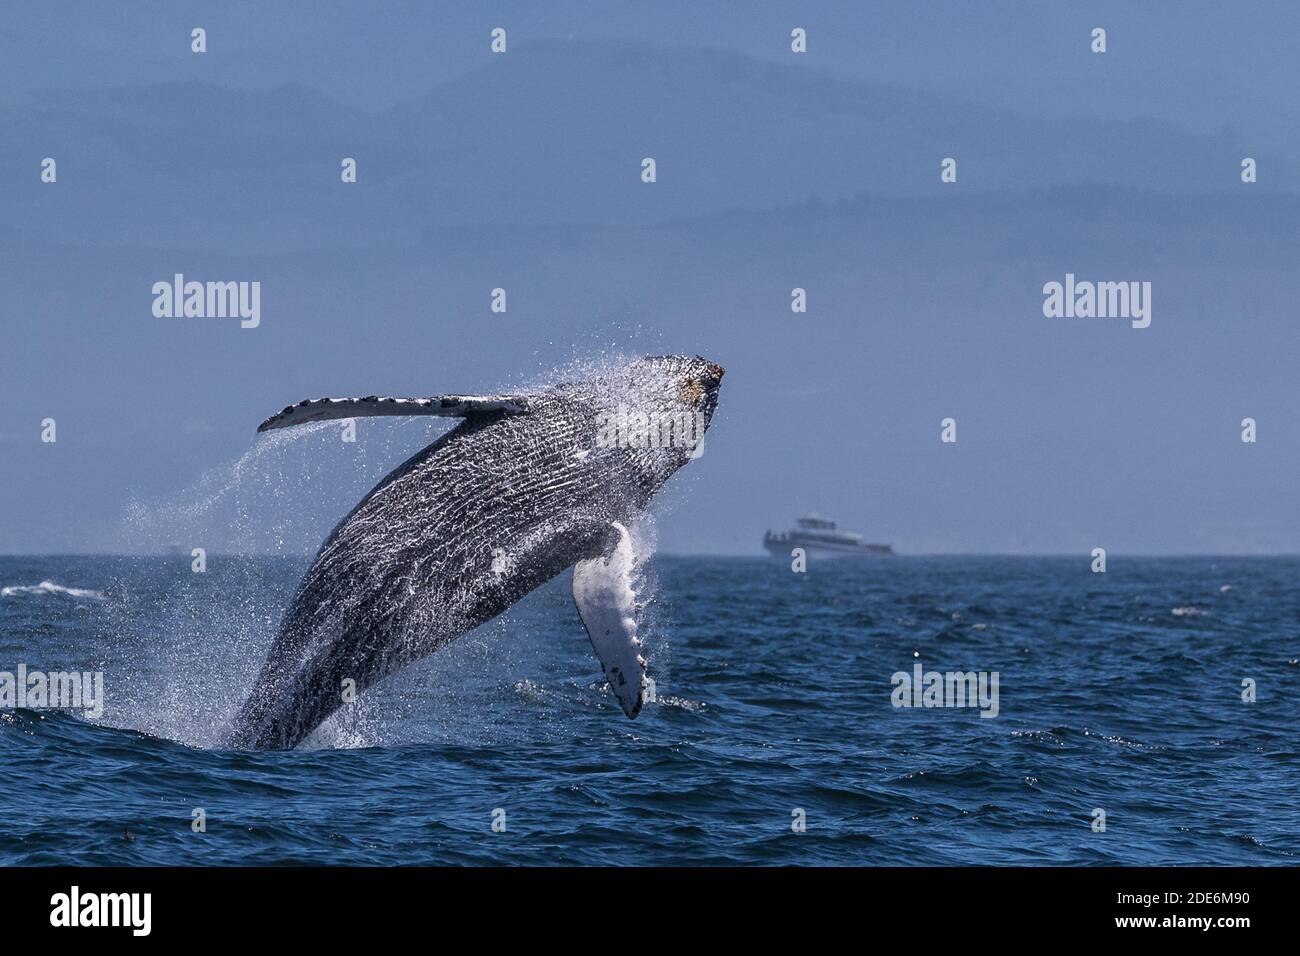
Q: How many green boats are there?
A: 0